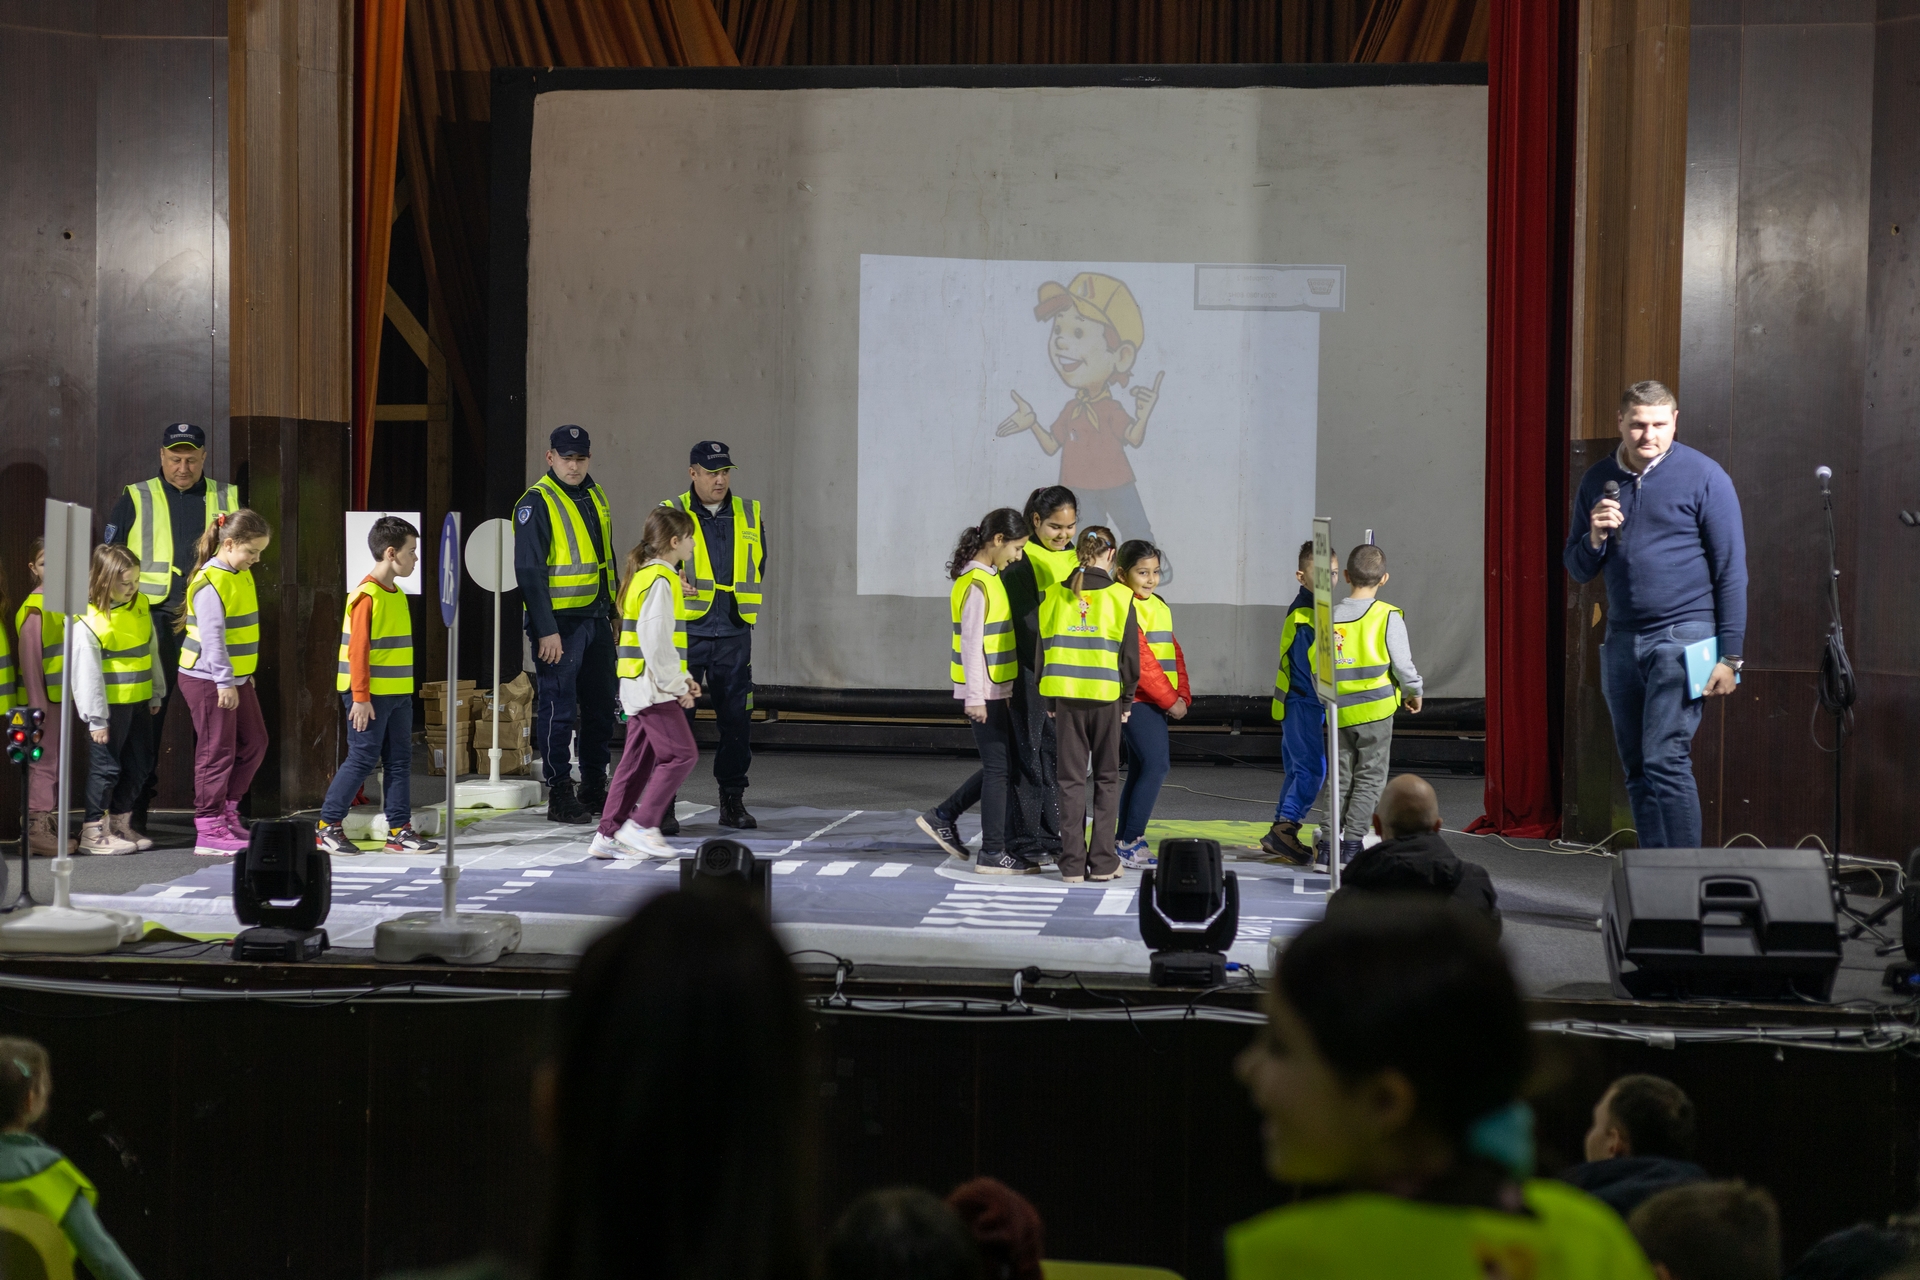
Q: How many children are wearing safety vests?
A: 14